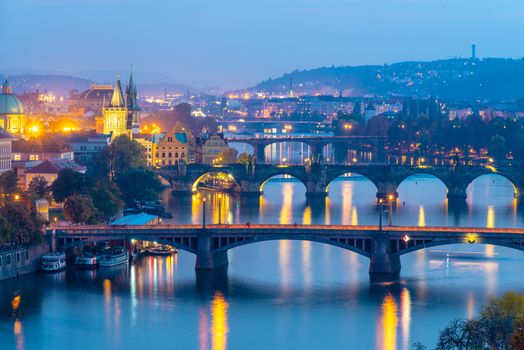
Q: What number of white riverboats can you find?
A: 3